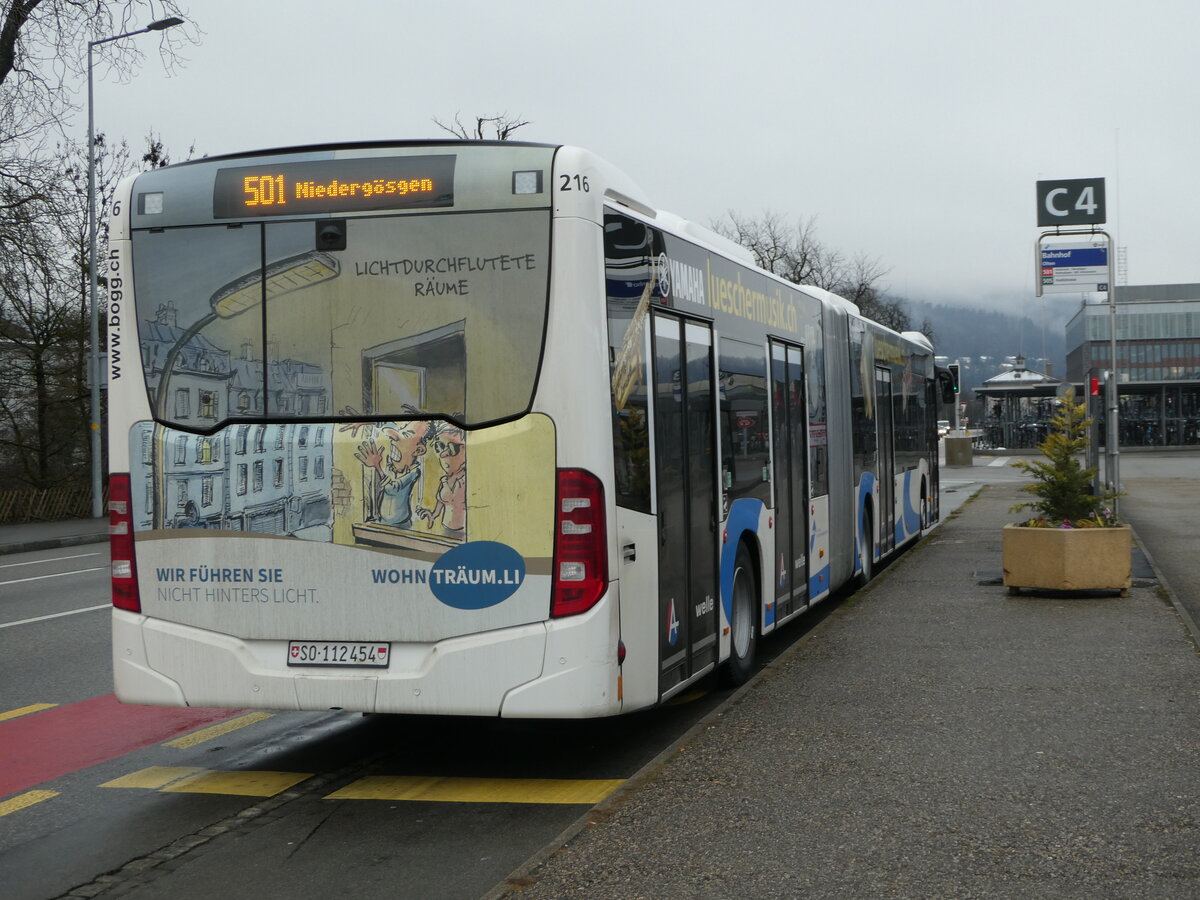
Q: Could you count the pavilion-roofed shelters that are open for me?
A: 1